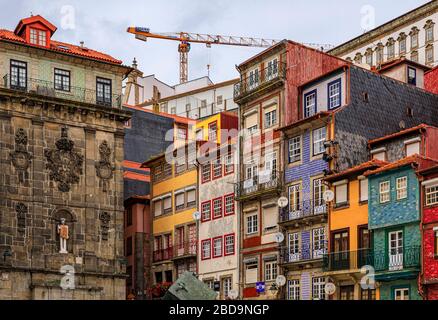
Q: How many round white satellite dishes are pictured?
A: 7